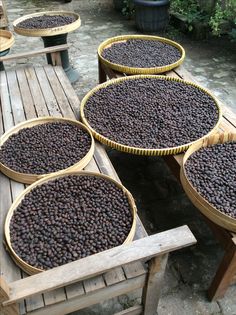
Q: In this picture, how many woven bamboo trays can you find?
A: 7